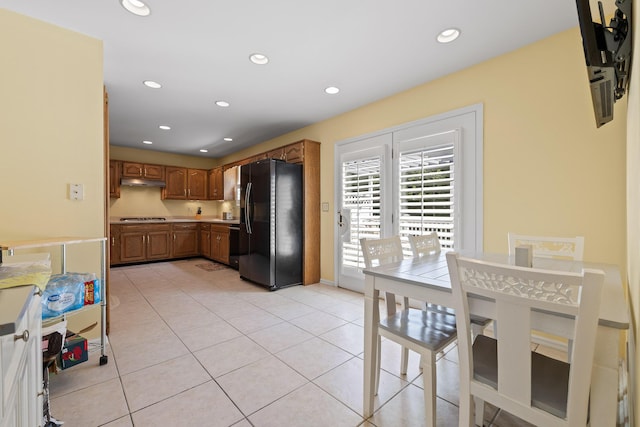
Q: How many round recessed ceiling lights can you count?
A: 10